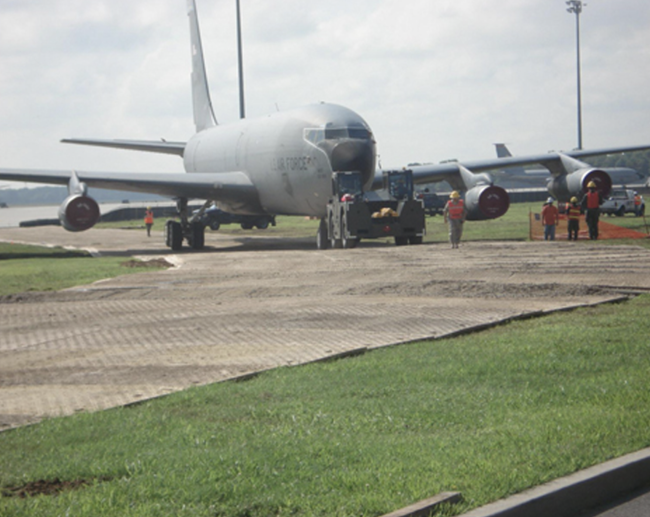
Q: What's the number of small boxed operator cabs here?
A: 2